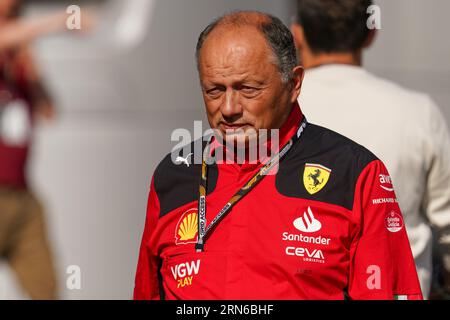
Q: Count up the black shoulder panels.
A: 2